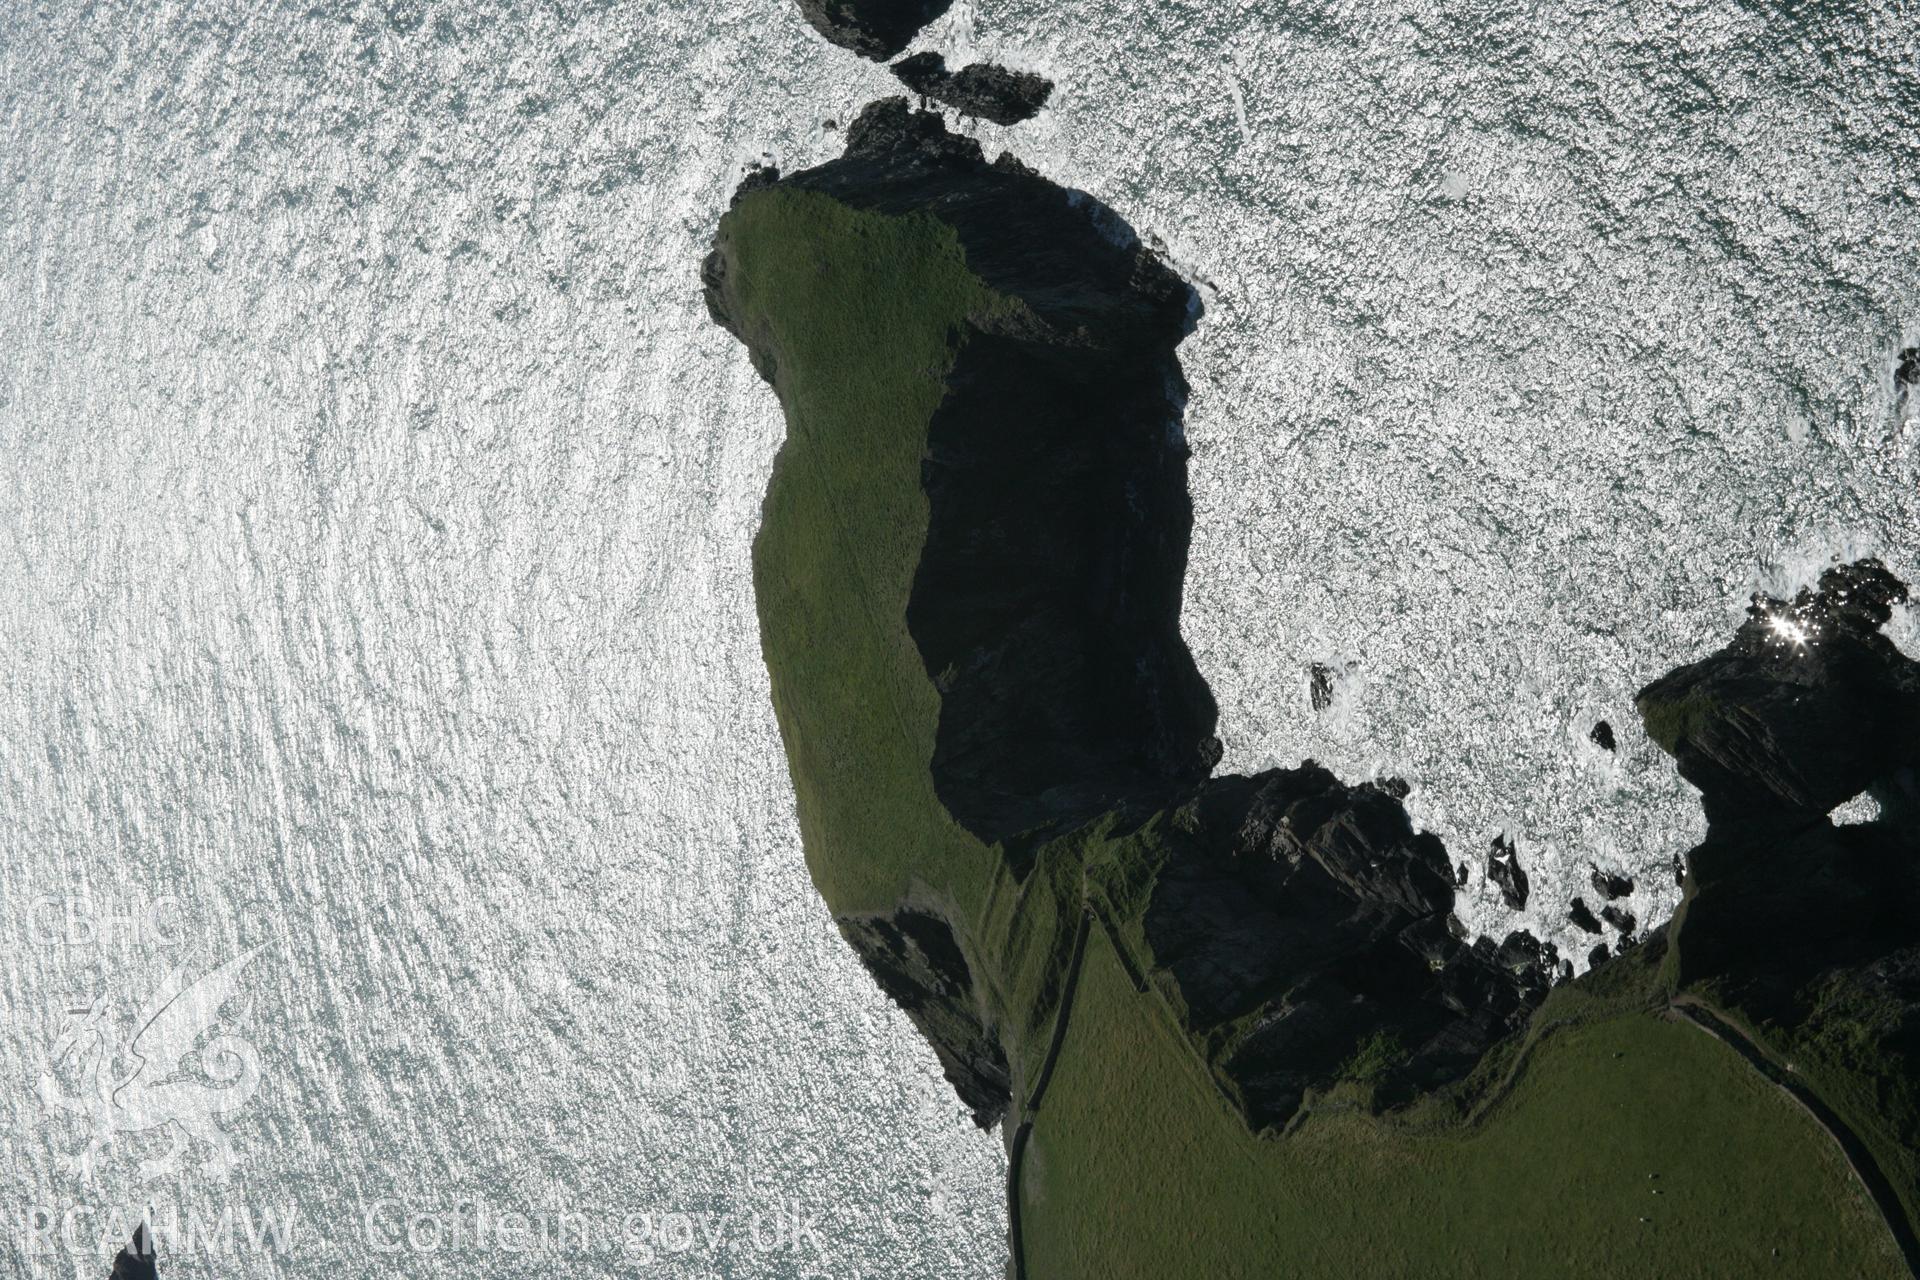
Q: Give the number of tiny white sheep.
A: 5